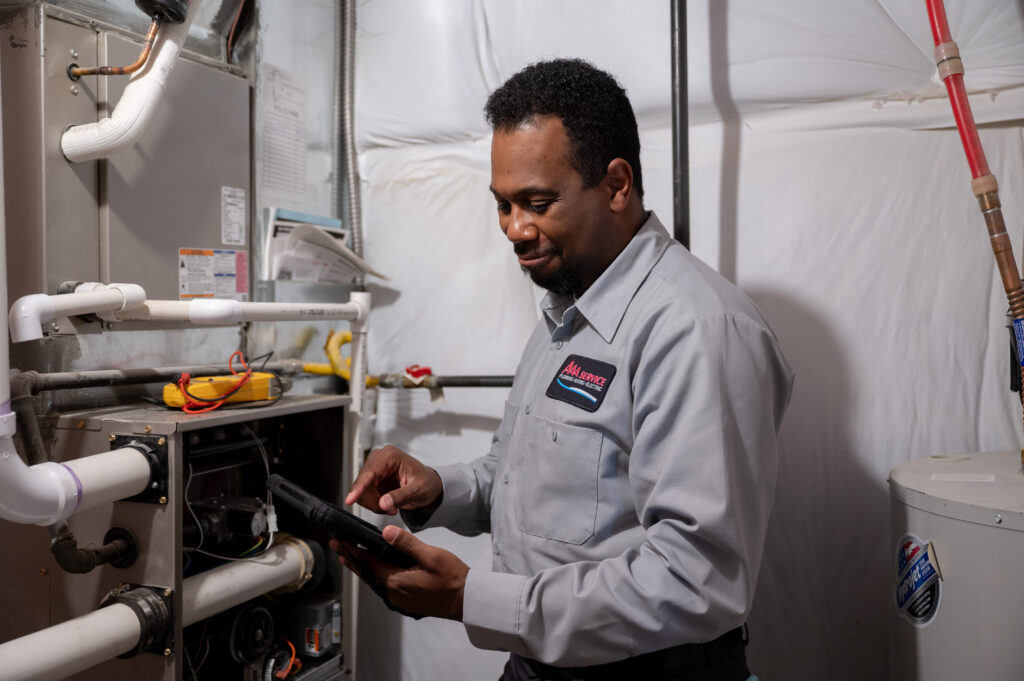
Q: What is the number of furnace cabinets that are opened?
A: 1